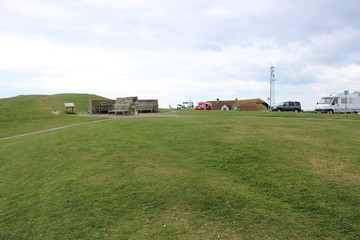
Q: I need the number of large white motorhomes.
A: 1